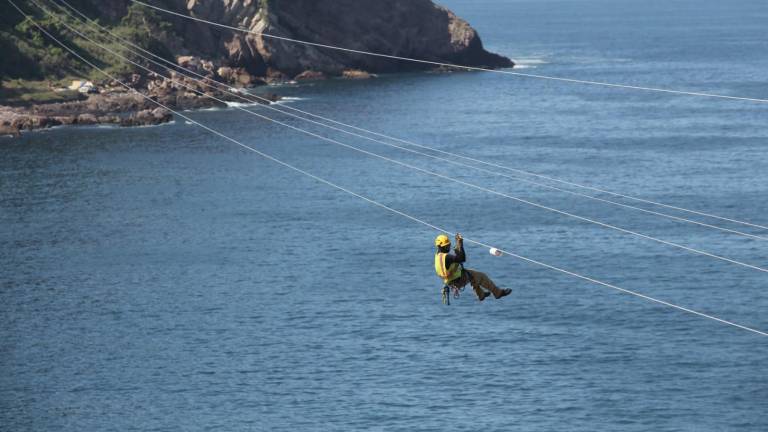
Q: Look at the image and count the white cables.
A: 5